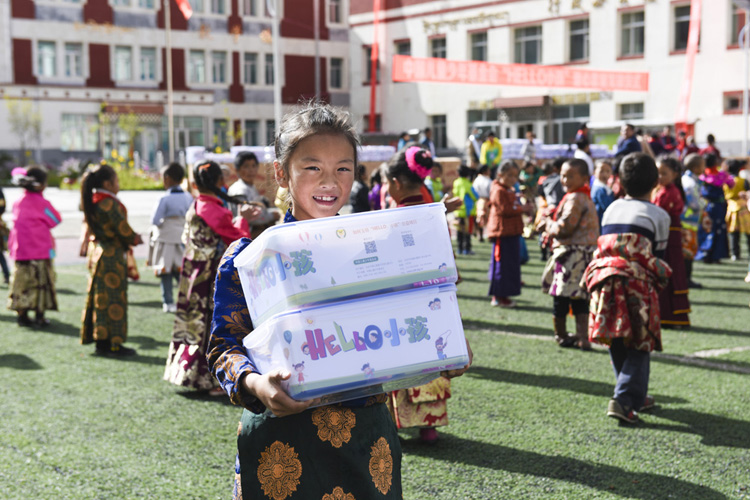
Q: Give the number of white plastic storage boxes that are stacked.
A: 2